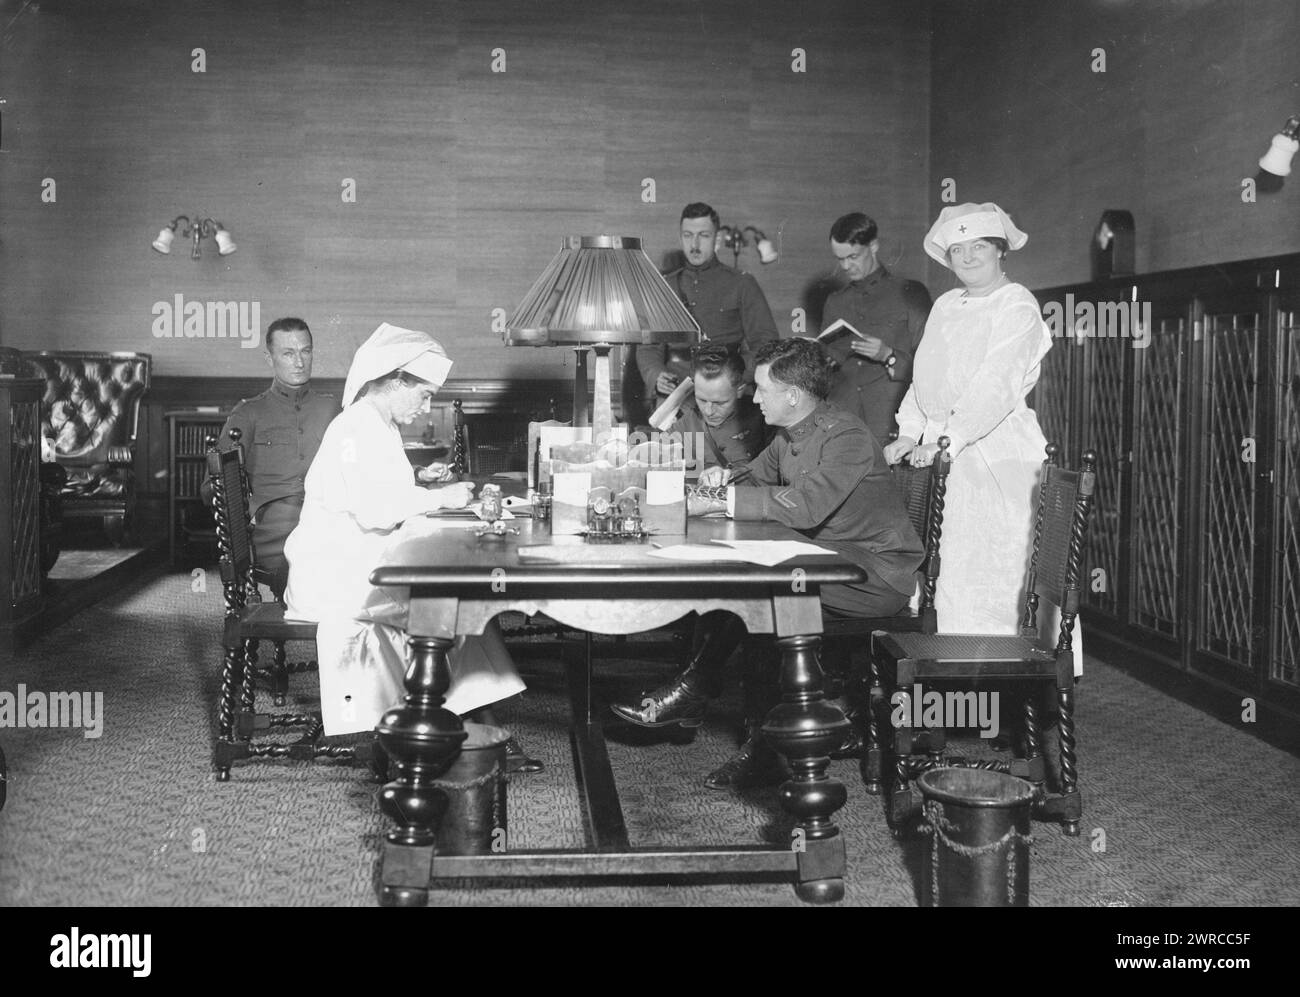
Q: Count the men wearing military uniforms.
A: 5